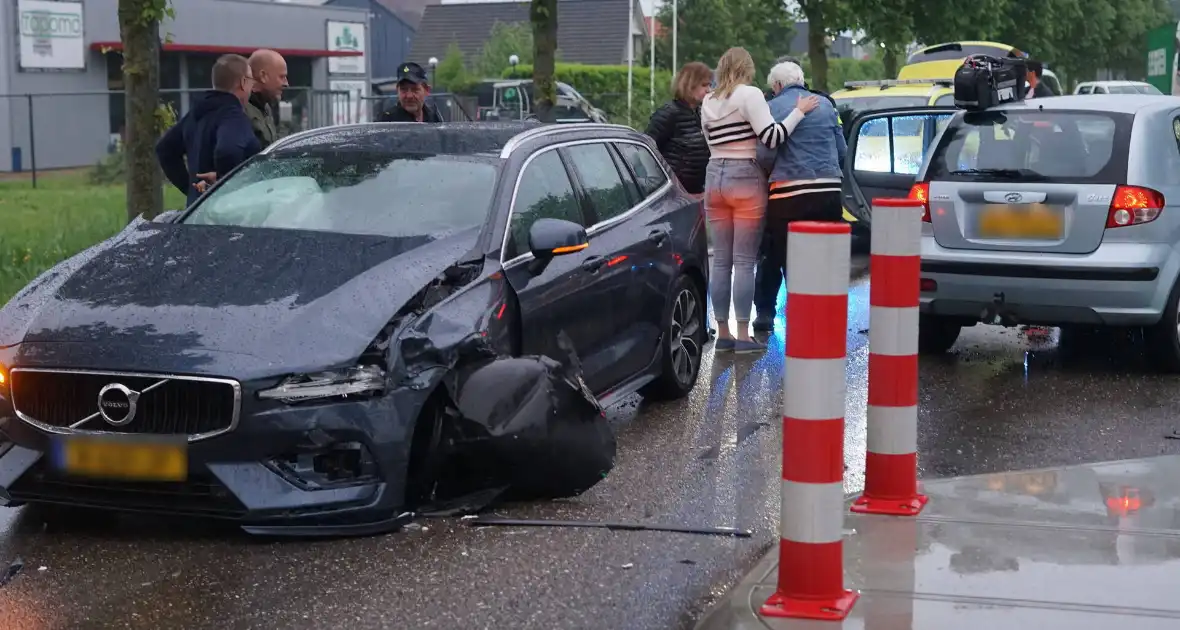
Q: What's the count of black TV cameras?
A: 1